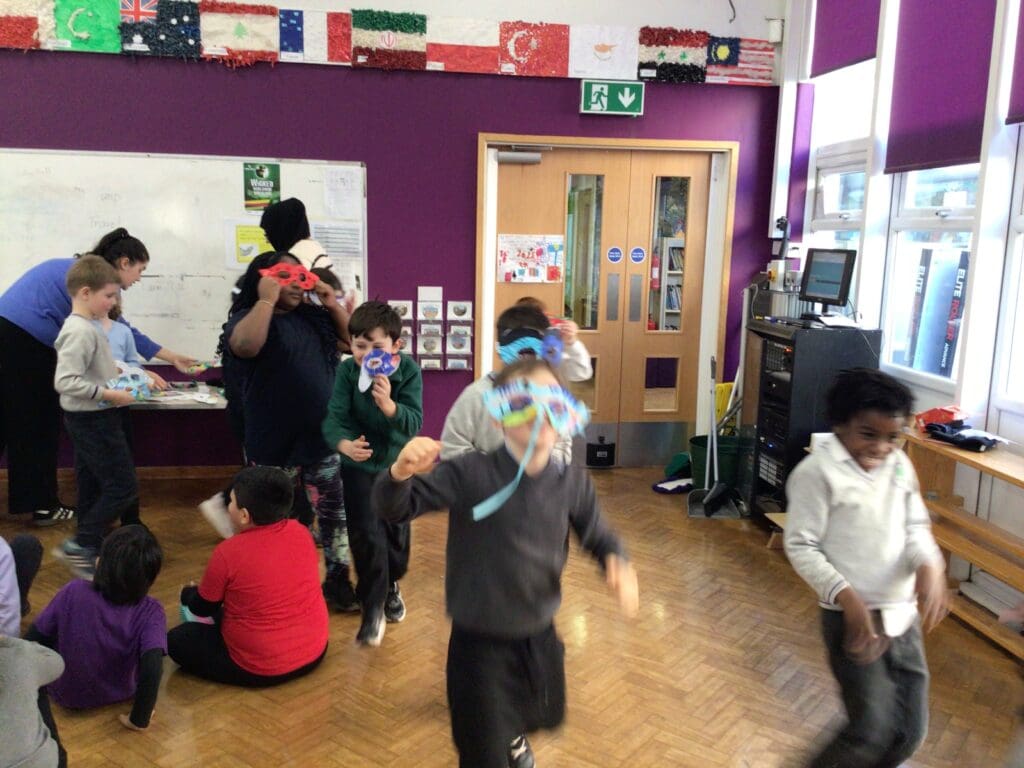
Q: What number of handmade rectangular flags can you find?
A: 11